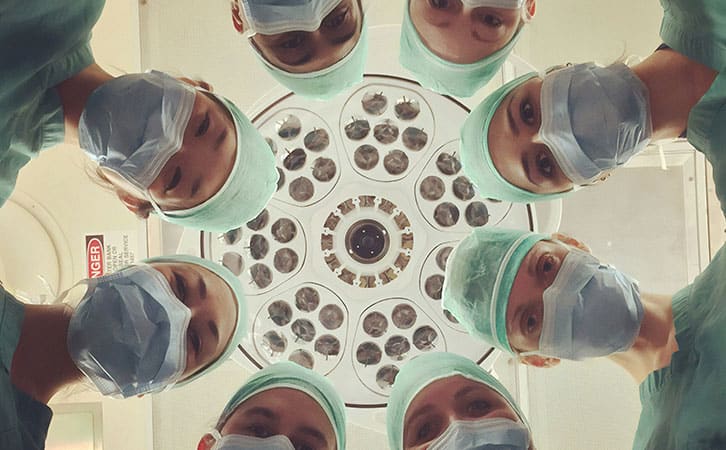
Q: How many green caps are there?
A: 8